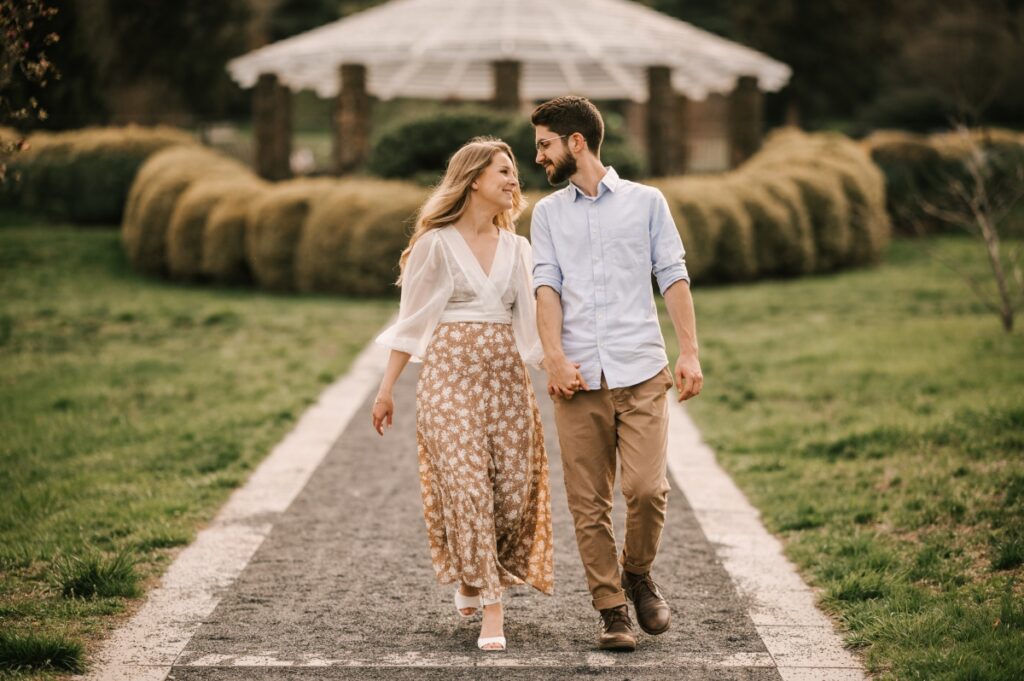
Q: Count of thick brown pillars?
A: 5